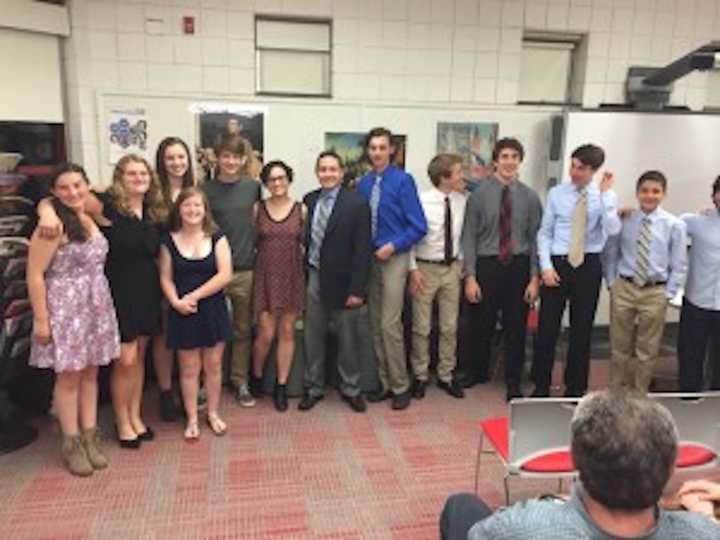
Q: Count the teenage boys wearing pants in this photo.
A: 7